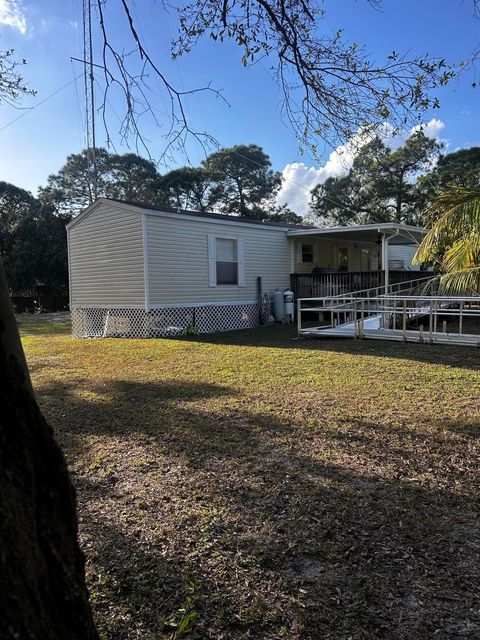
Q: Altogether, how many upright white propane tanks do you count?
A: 2